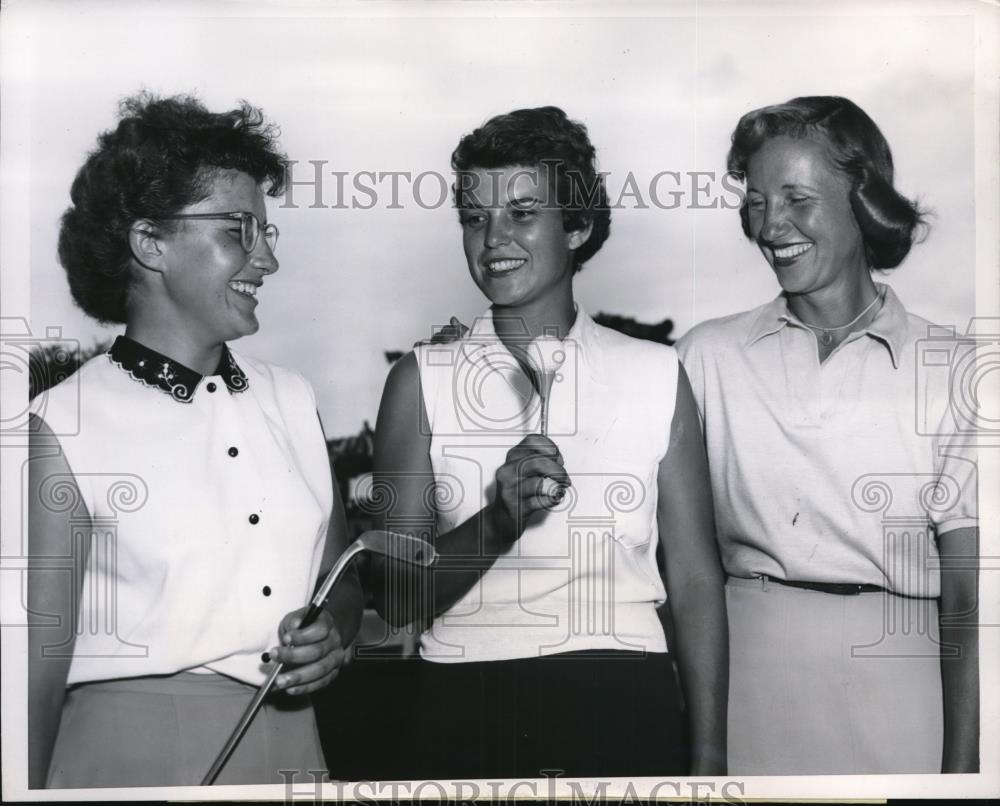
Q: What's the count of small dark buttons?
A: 5